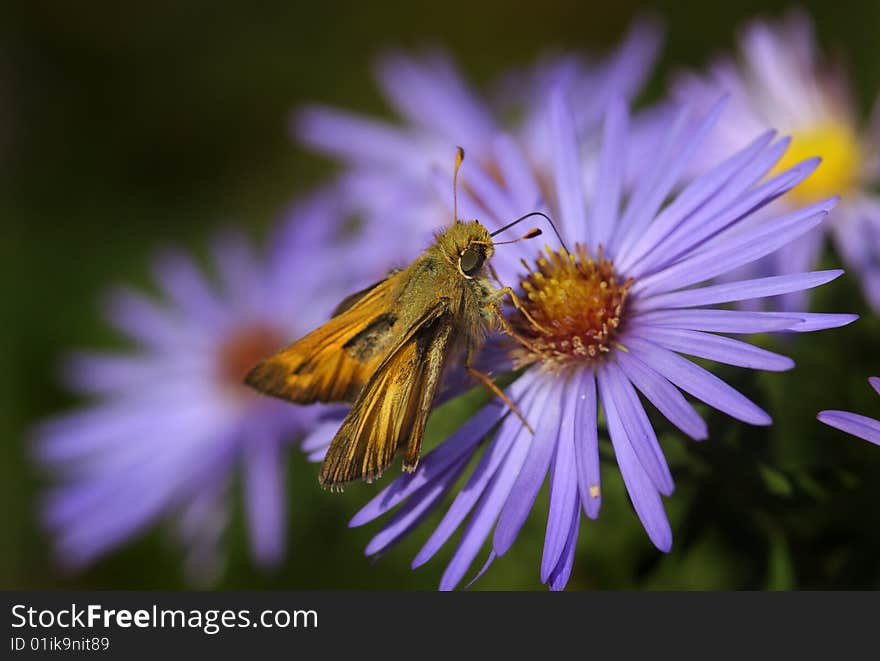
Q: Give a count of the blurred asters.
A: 3